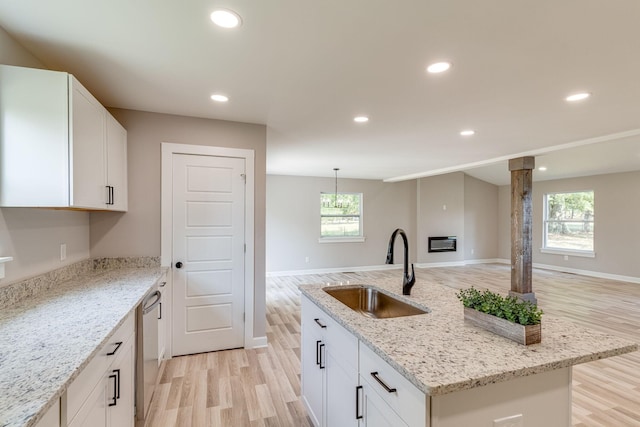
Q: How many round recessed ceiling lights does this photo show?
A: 7